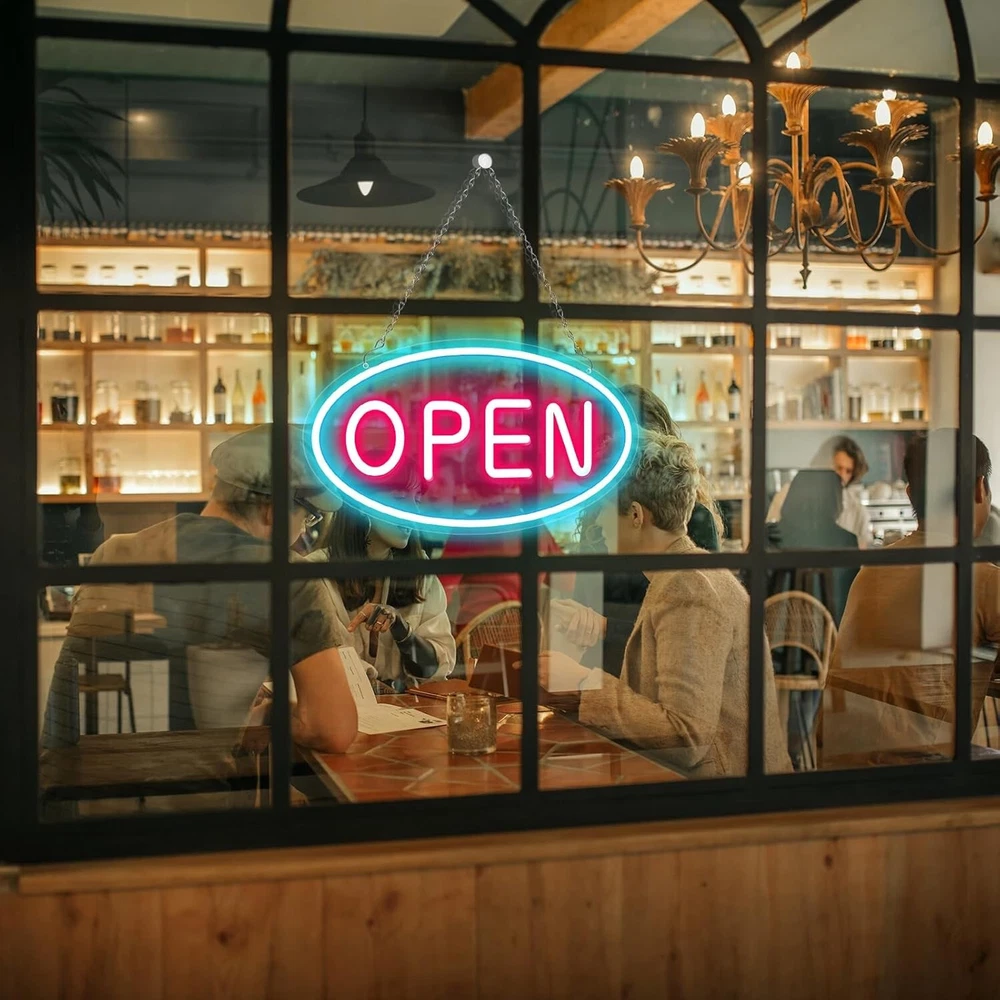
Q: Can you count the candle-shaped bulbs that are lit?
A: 9